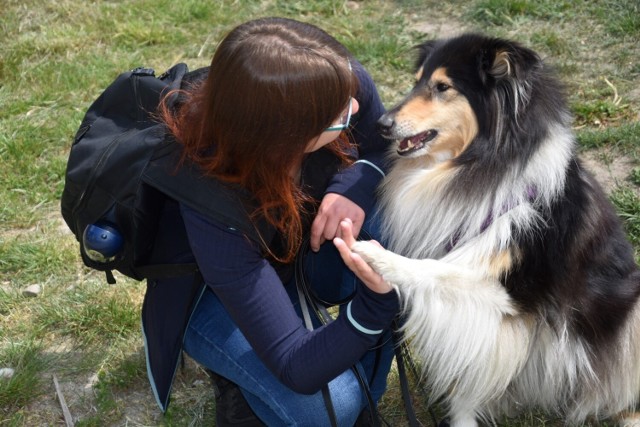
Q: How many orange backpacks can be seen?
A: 0